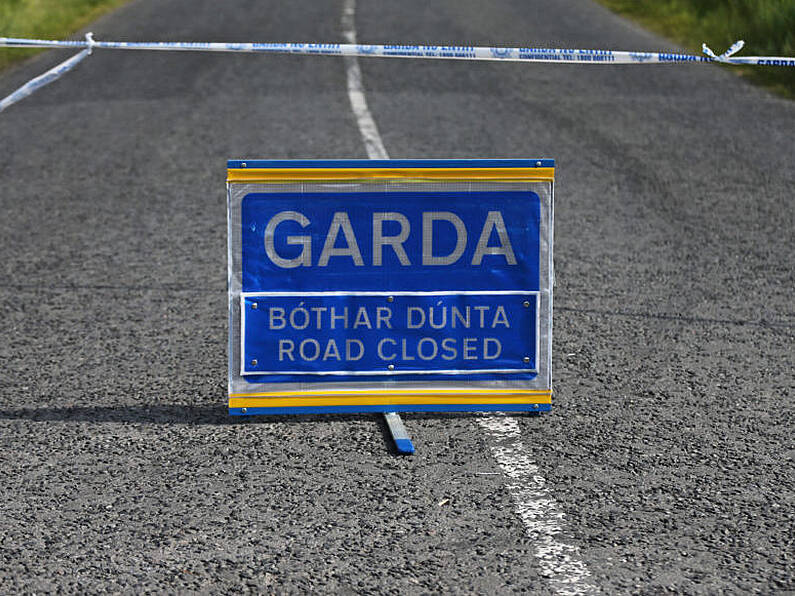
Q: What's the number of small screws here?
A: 10